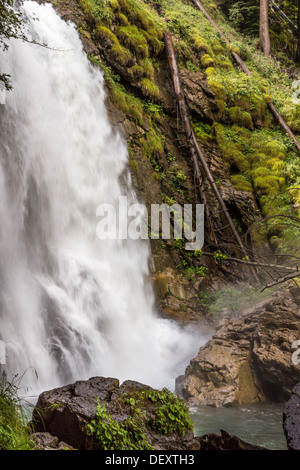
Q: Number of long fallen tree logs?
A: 3